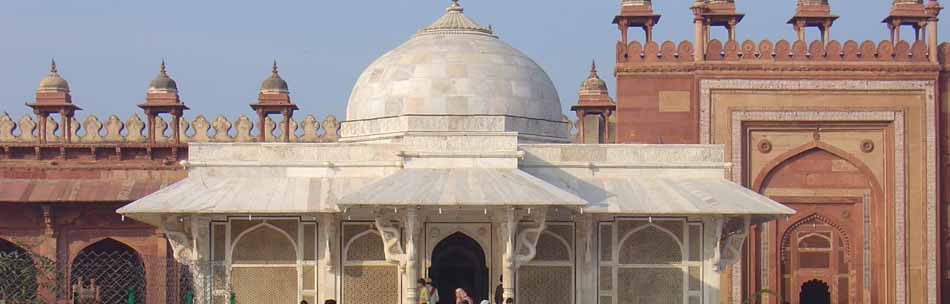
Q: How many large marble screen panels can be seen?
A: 4